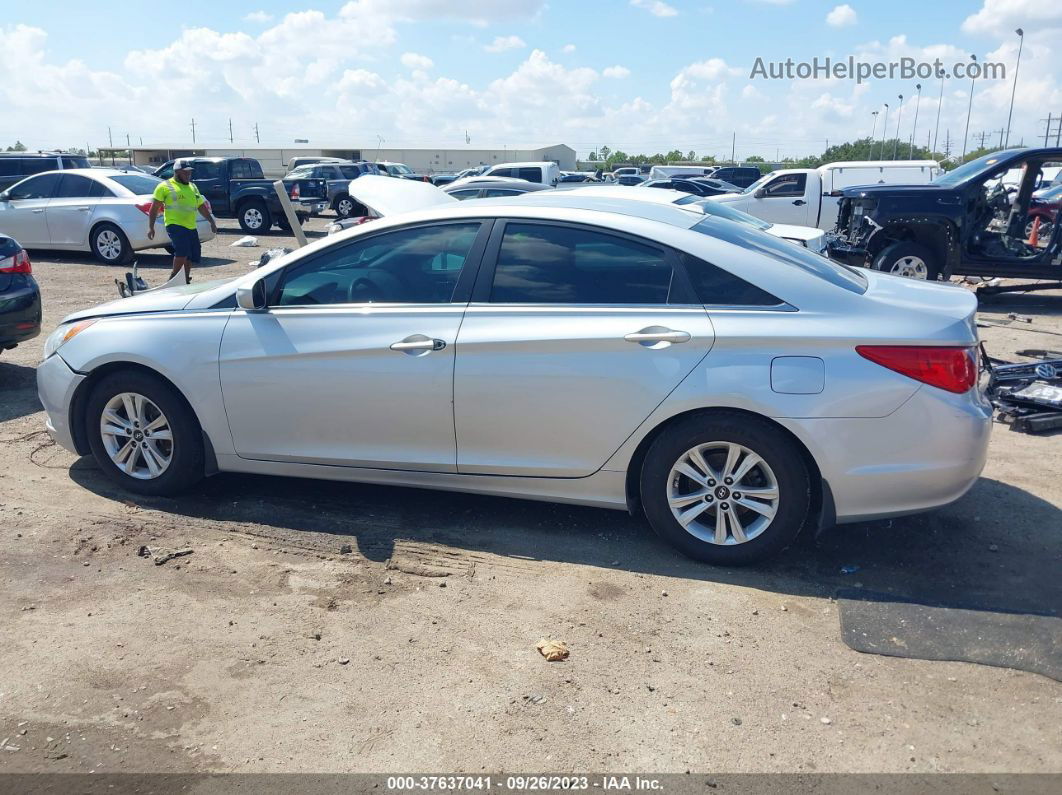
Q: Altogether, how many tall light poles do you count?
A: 7